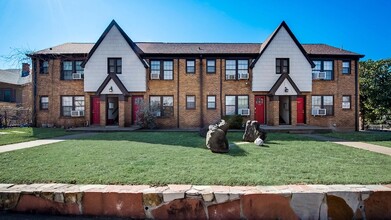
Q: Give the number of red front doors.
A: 4